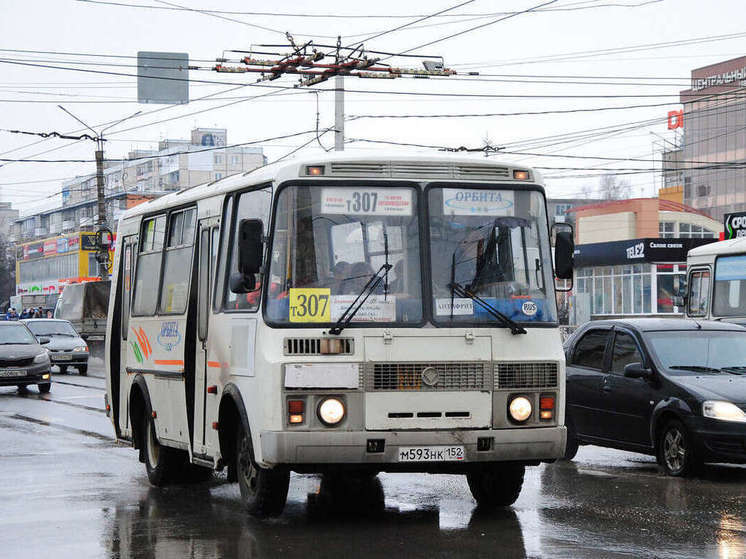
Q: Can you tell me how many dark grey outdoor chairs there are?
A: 0